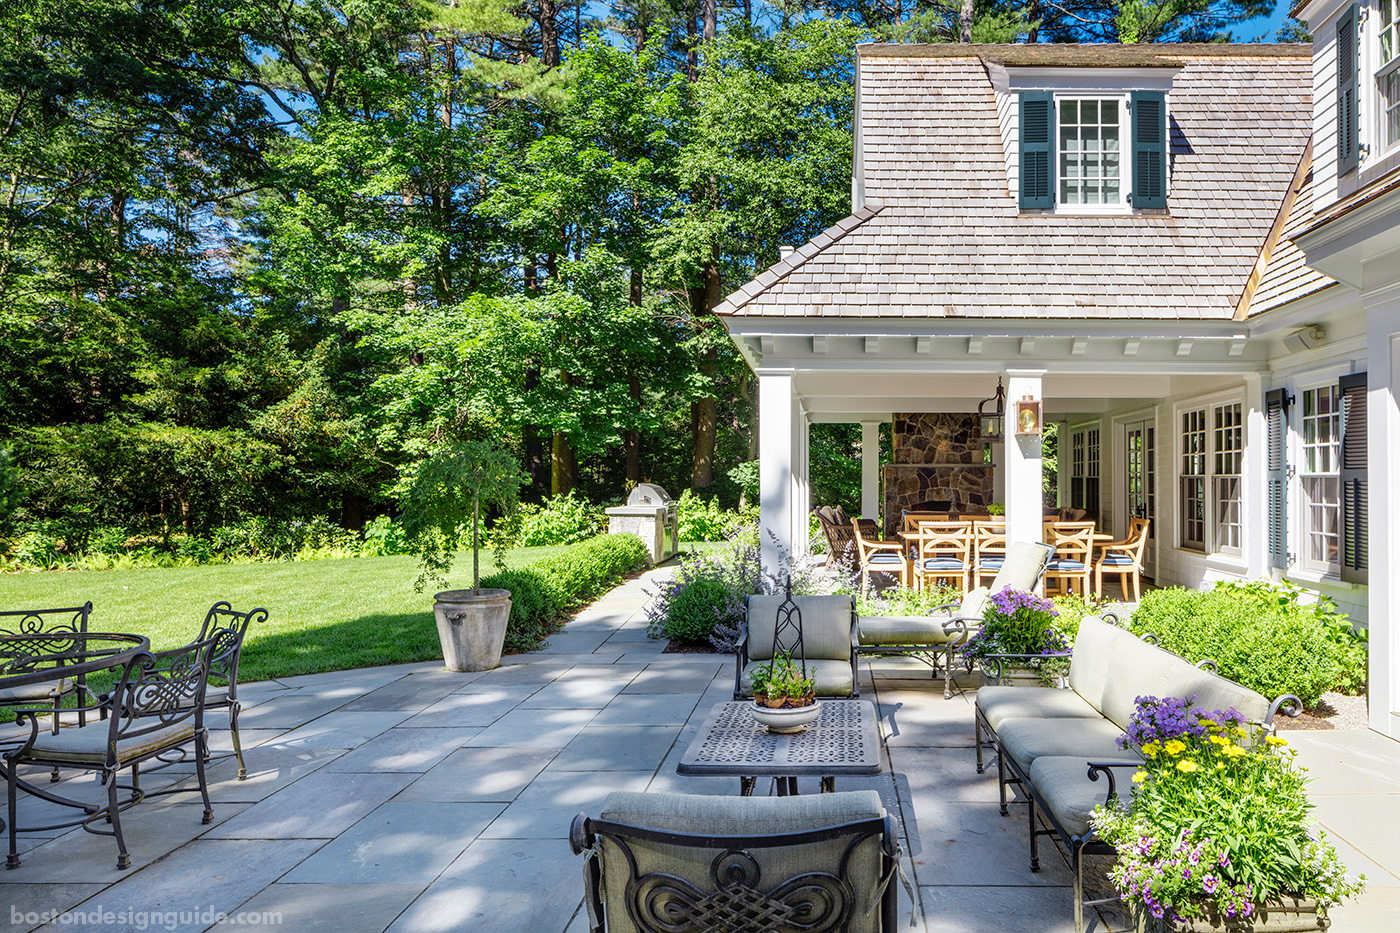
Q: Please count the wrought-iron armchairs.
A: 5